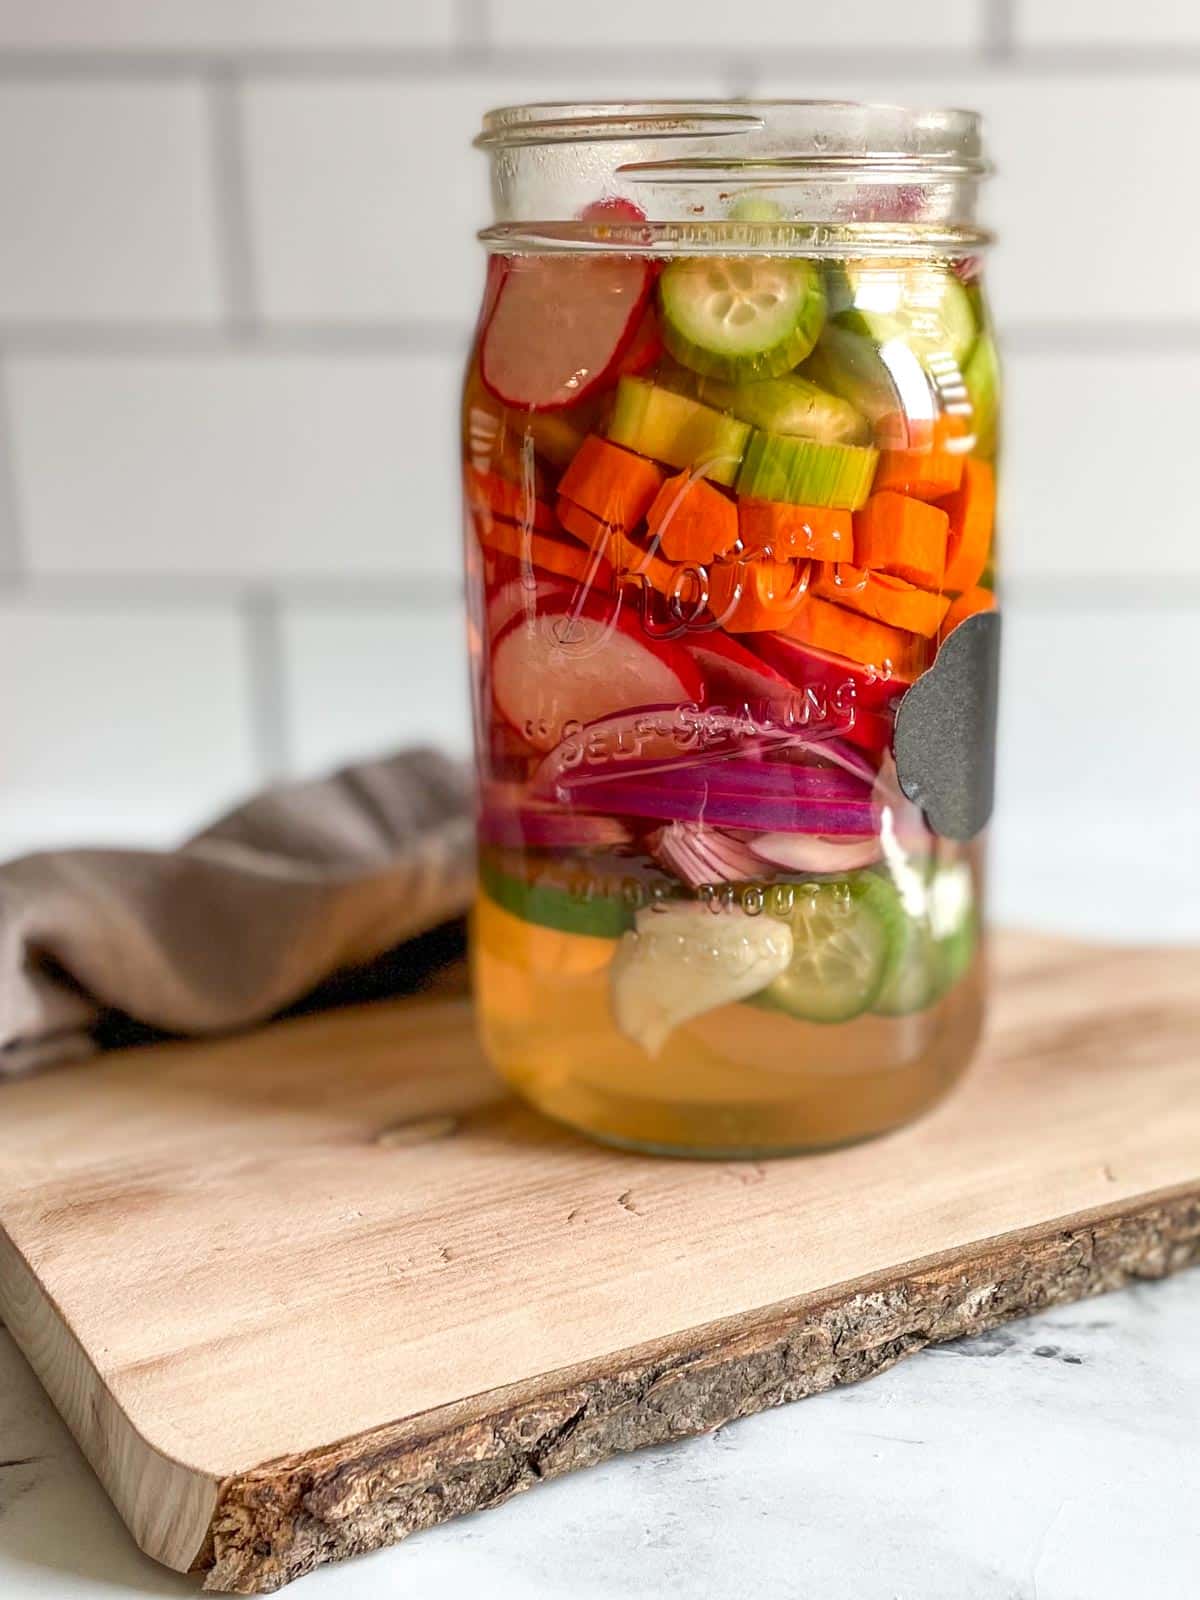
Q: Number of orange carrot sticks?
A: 13